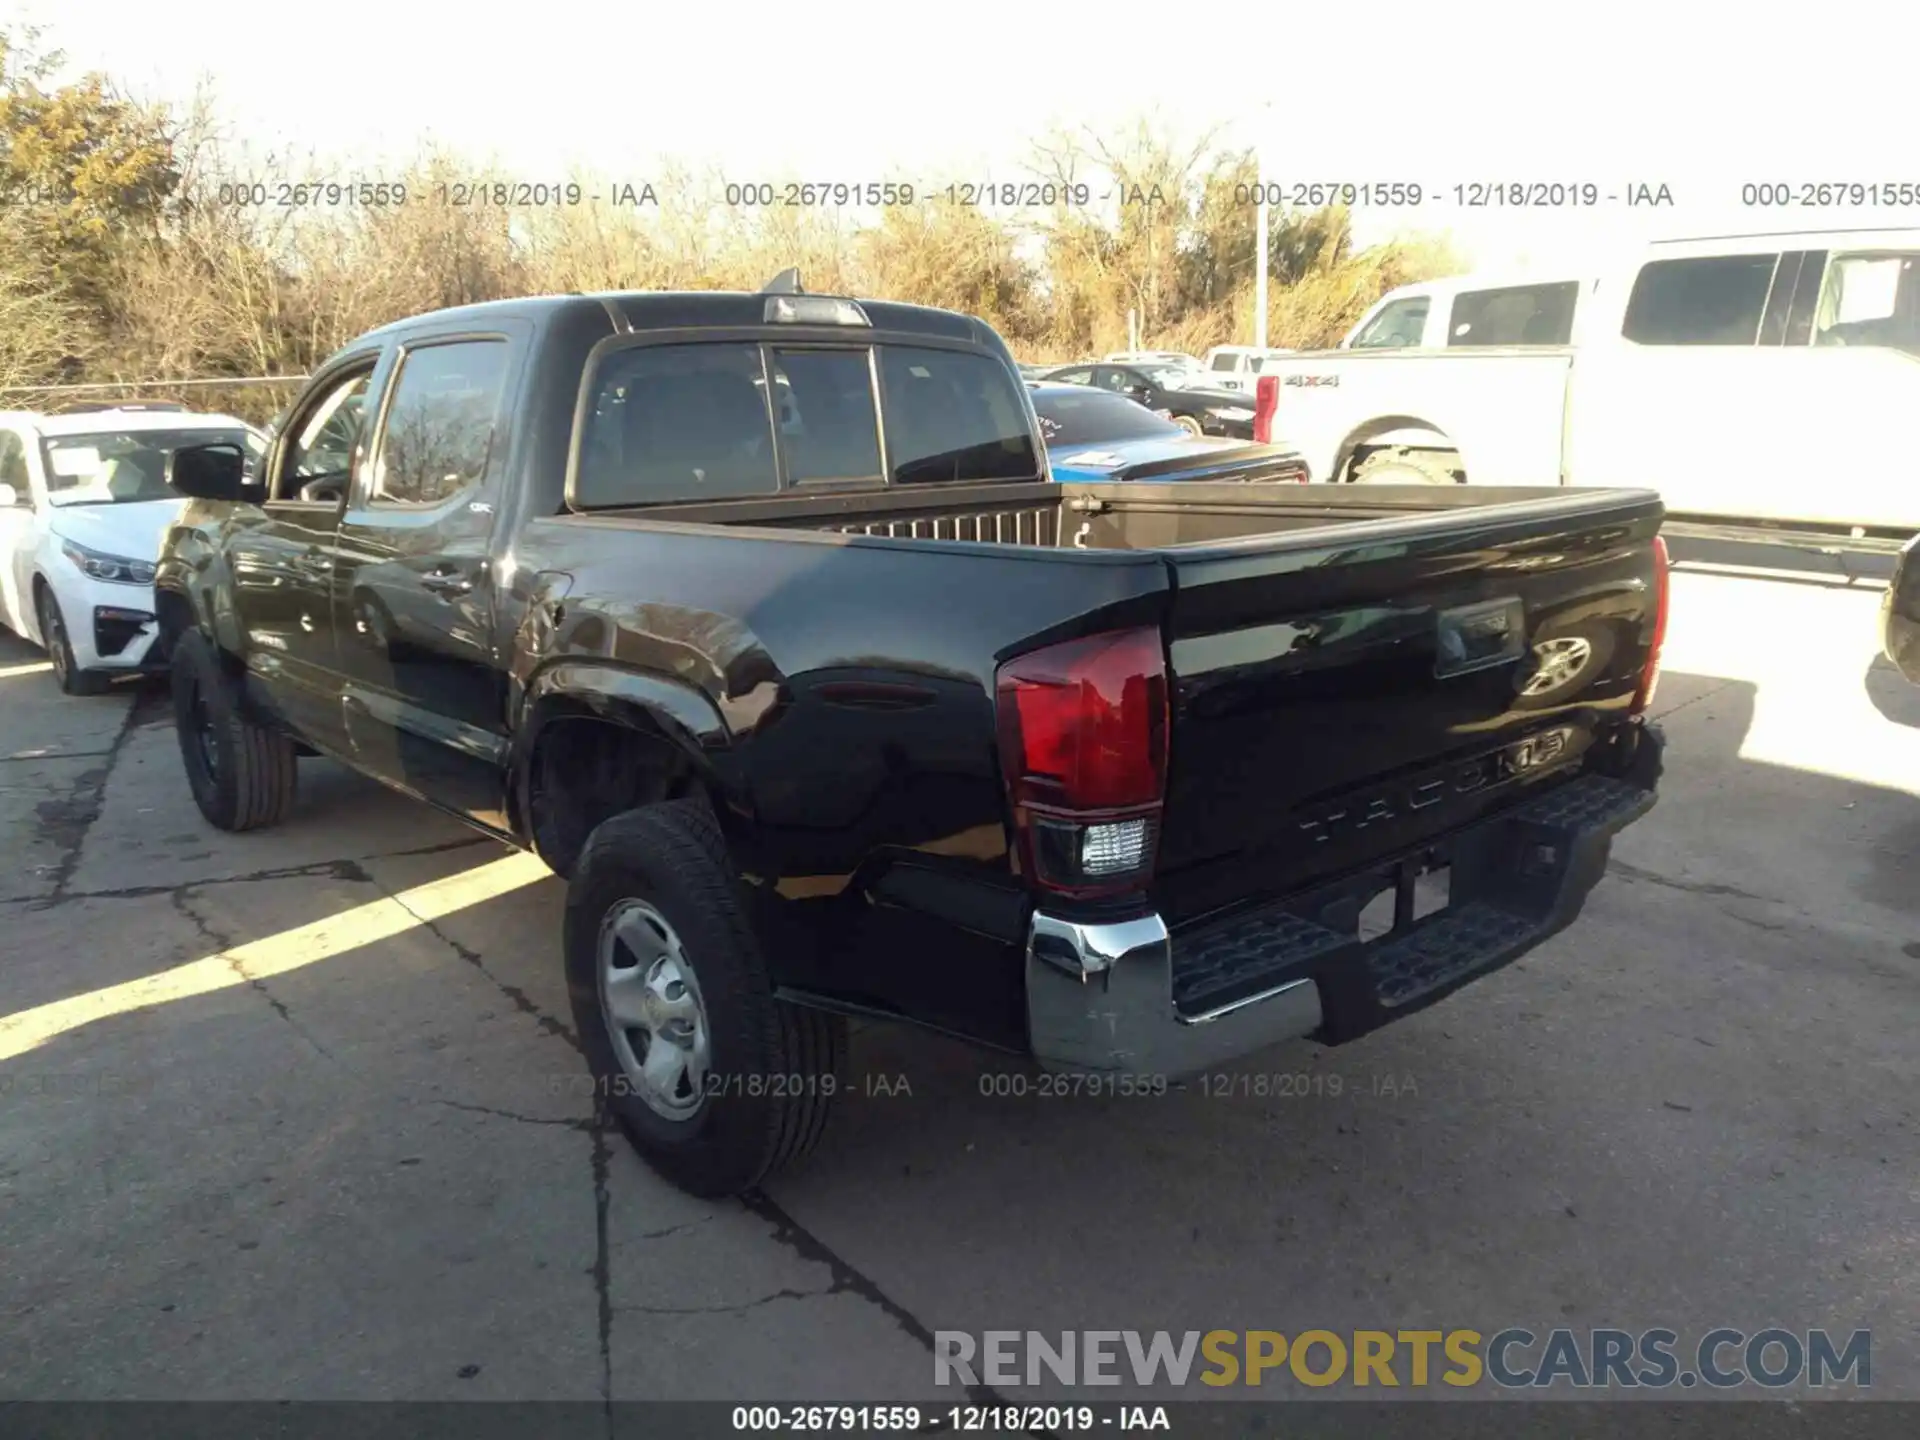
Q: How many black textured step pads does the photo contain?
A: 3